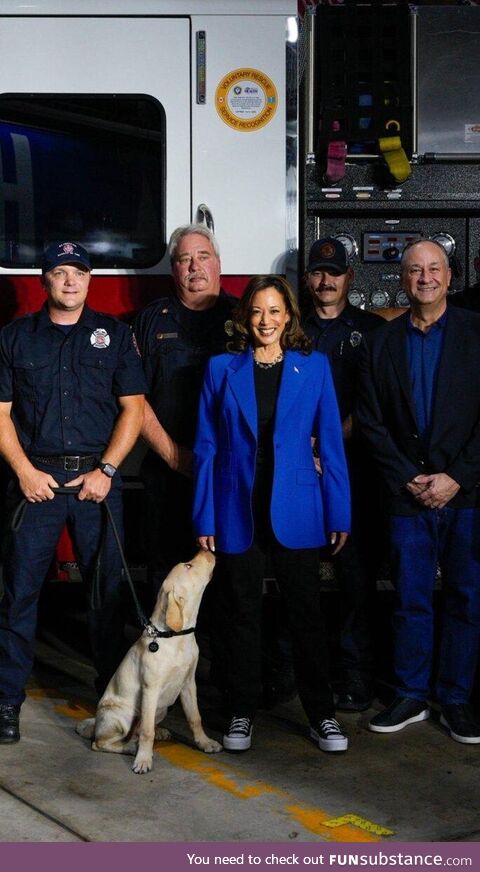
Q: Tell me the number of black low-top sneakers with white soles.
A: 4